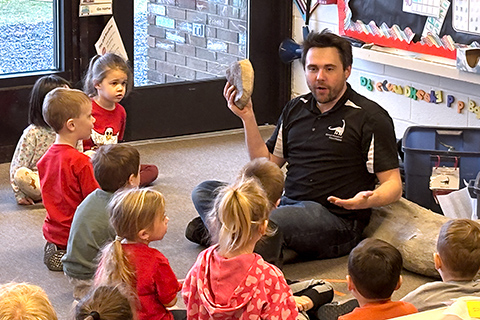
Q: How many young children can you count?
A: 11